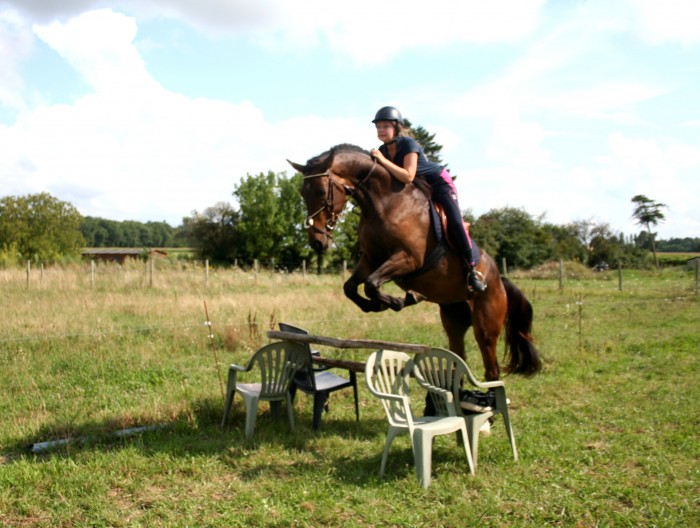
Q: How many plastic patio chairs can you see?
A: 4